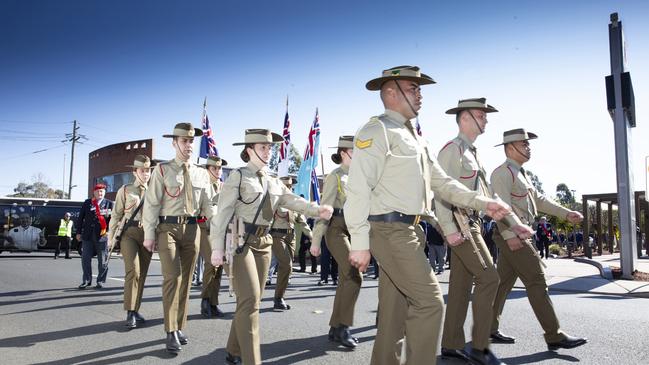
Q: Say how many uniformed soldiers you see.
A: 9